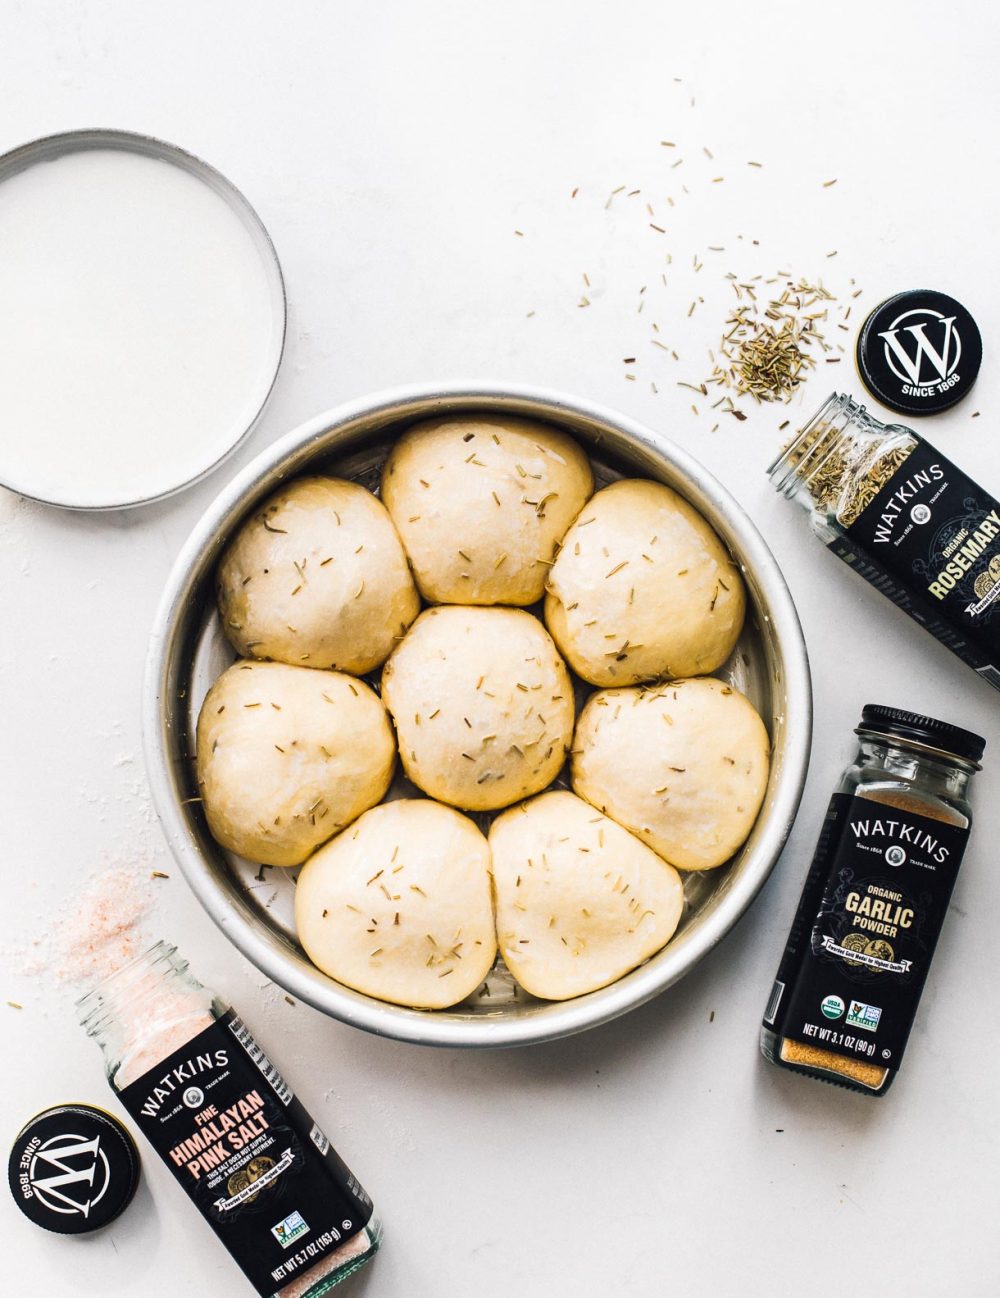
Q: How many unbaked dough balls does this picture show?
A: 8